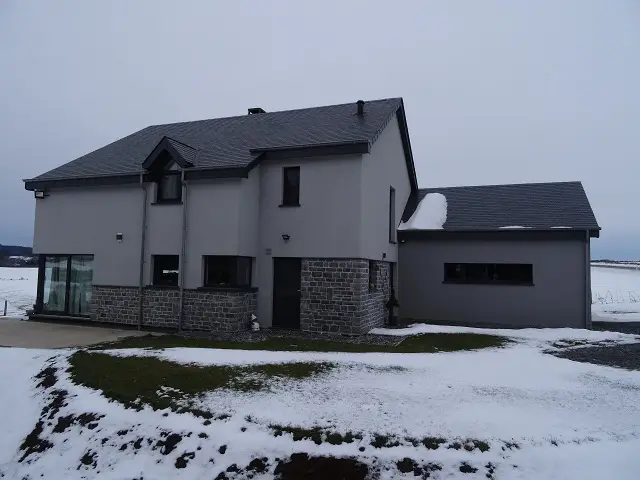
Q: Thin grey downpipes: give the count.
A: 3